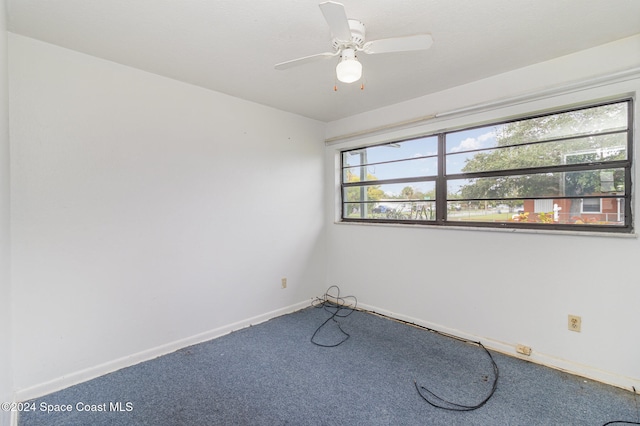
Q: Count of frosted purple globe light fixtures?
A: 0